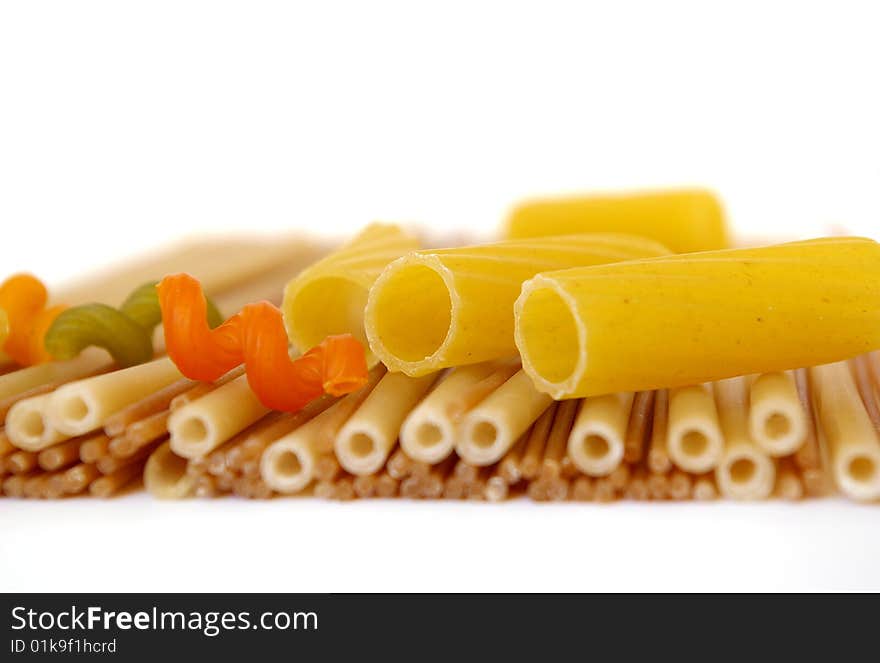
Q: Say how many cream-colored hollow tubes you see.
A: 12